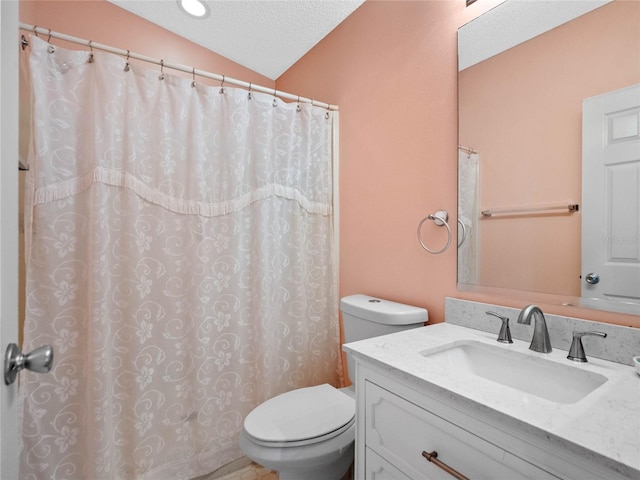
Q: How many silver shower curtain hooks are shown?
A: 11